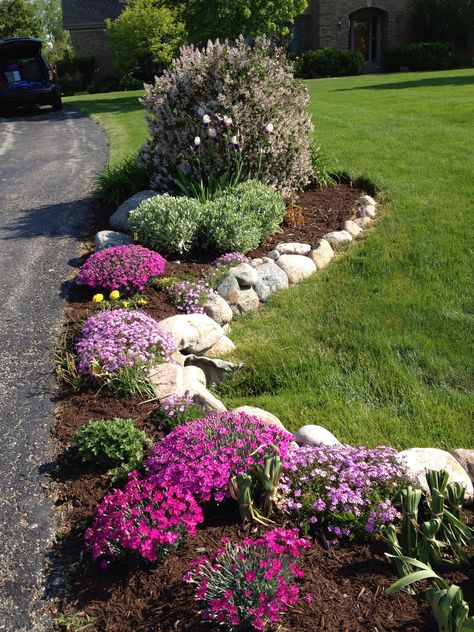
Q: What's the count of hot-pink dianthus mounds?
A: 4